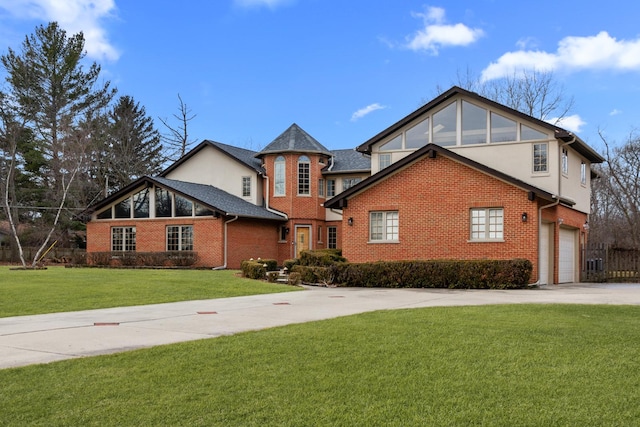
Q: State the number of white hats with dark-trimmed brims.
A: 0